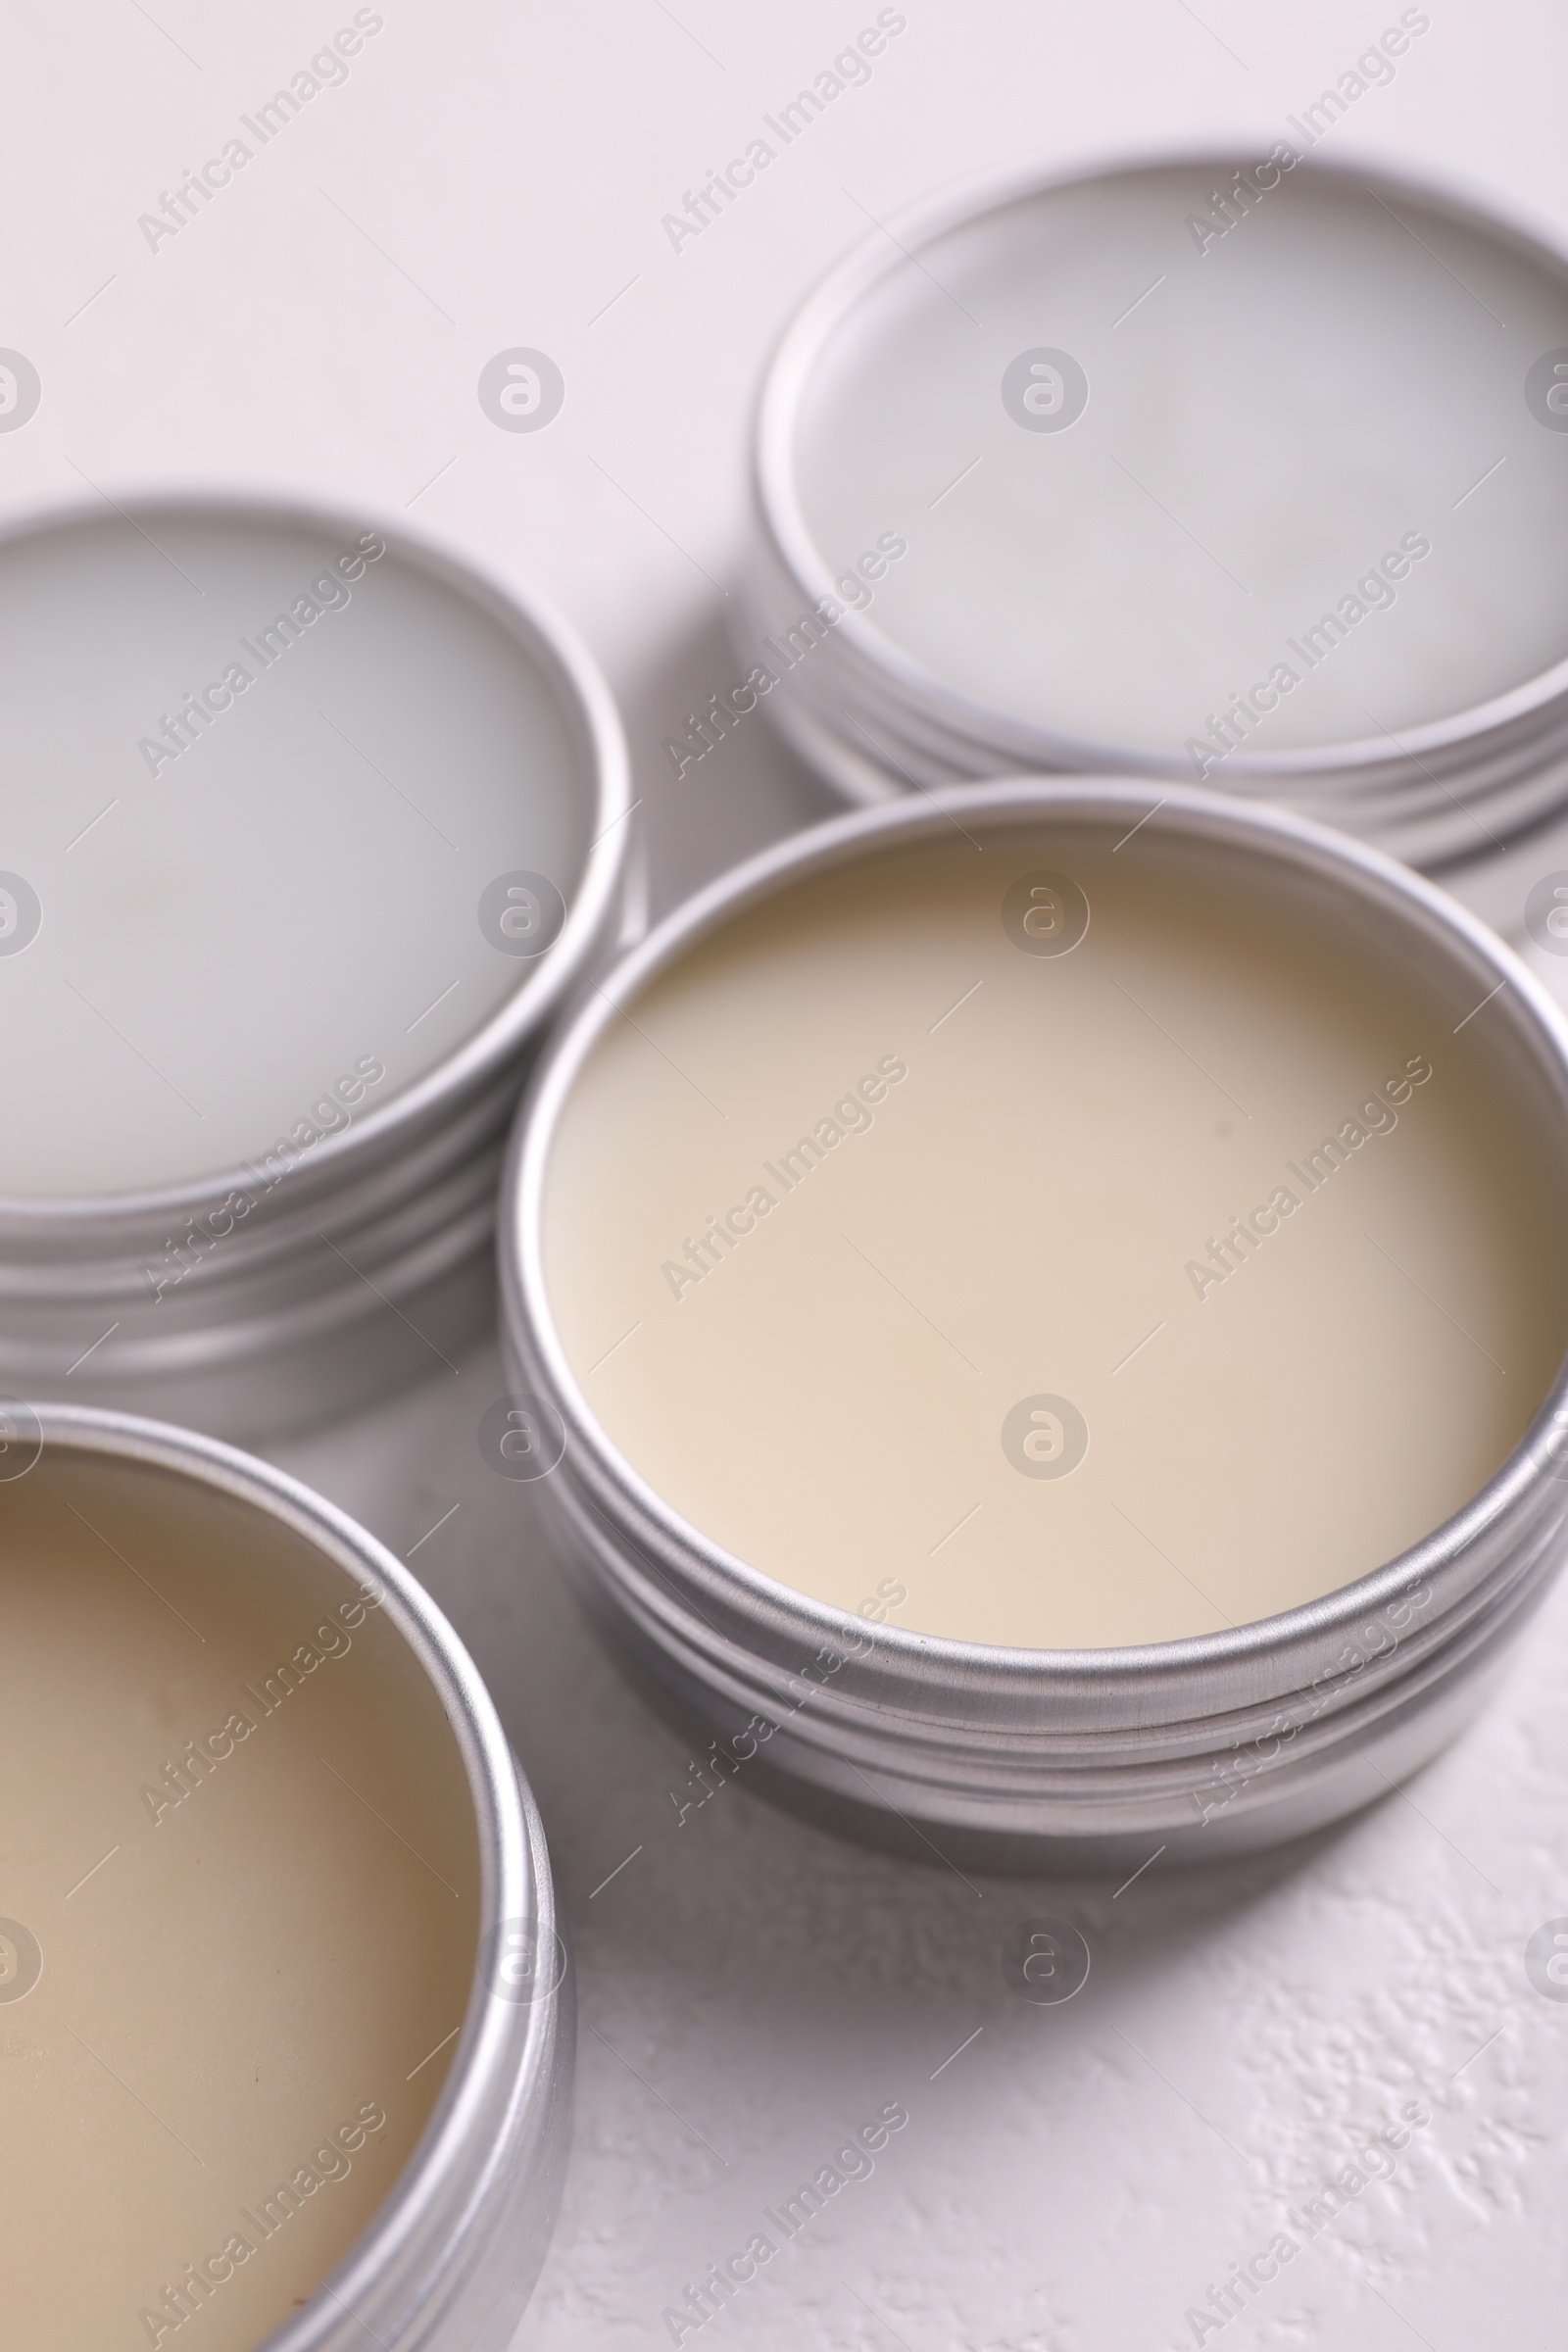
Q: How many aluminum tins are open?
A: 4